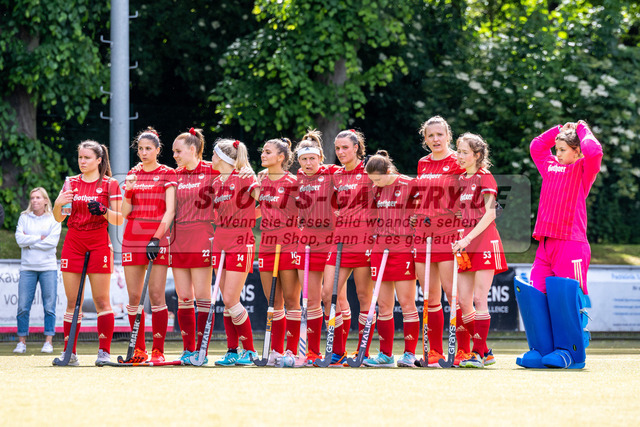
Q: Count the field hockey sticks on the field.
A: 10